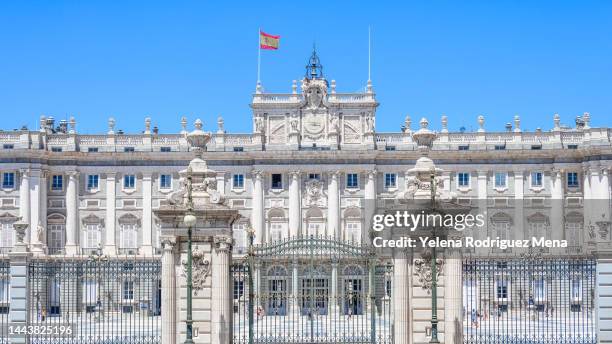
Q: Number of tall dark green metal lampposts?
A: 2